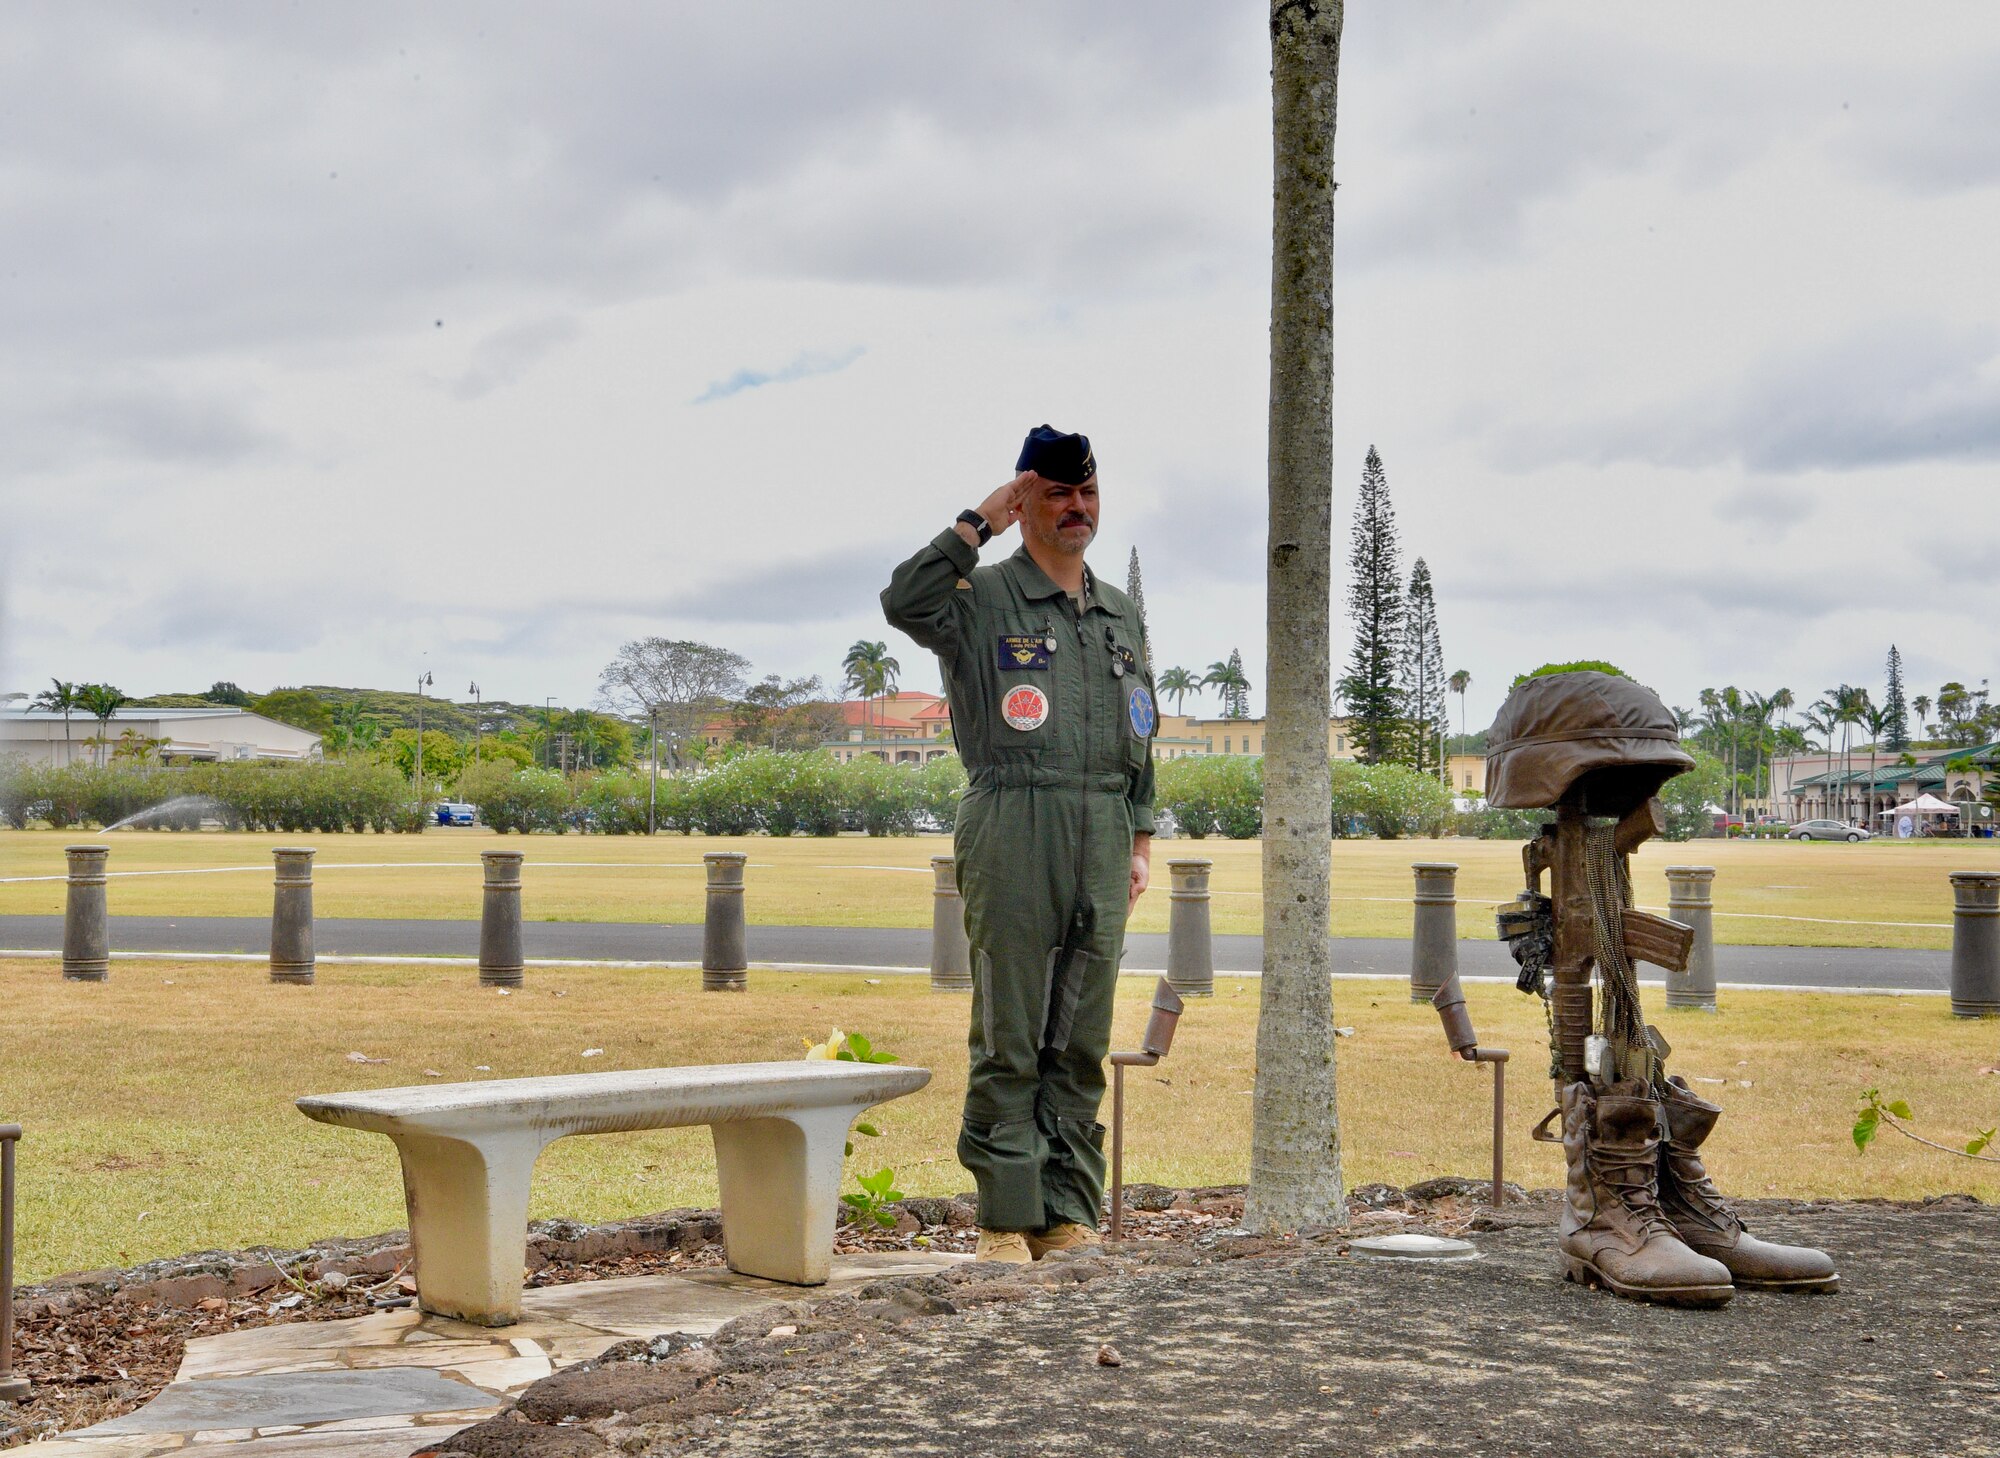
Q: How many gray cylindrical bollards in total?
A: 9